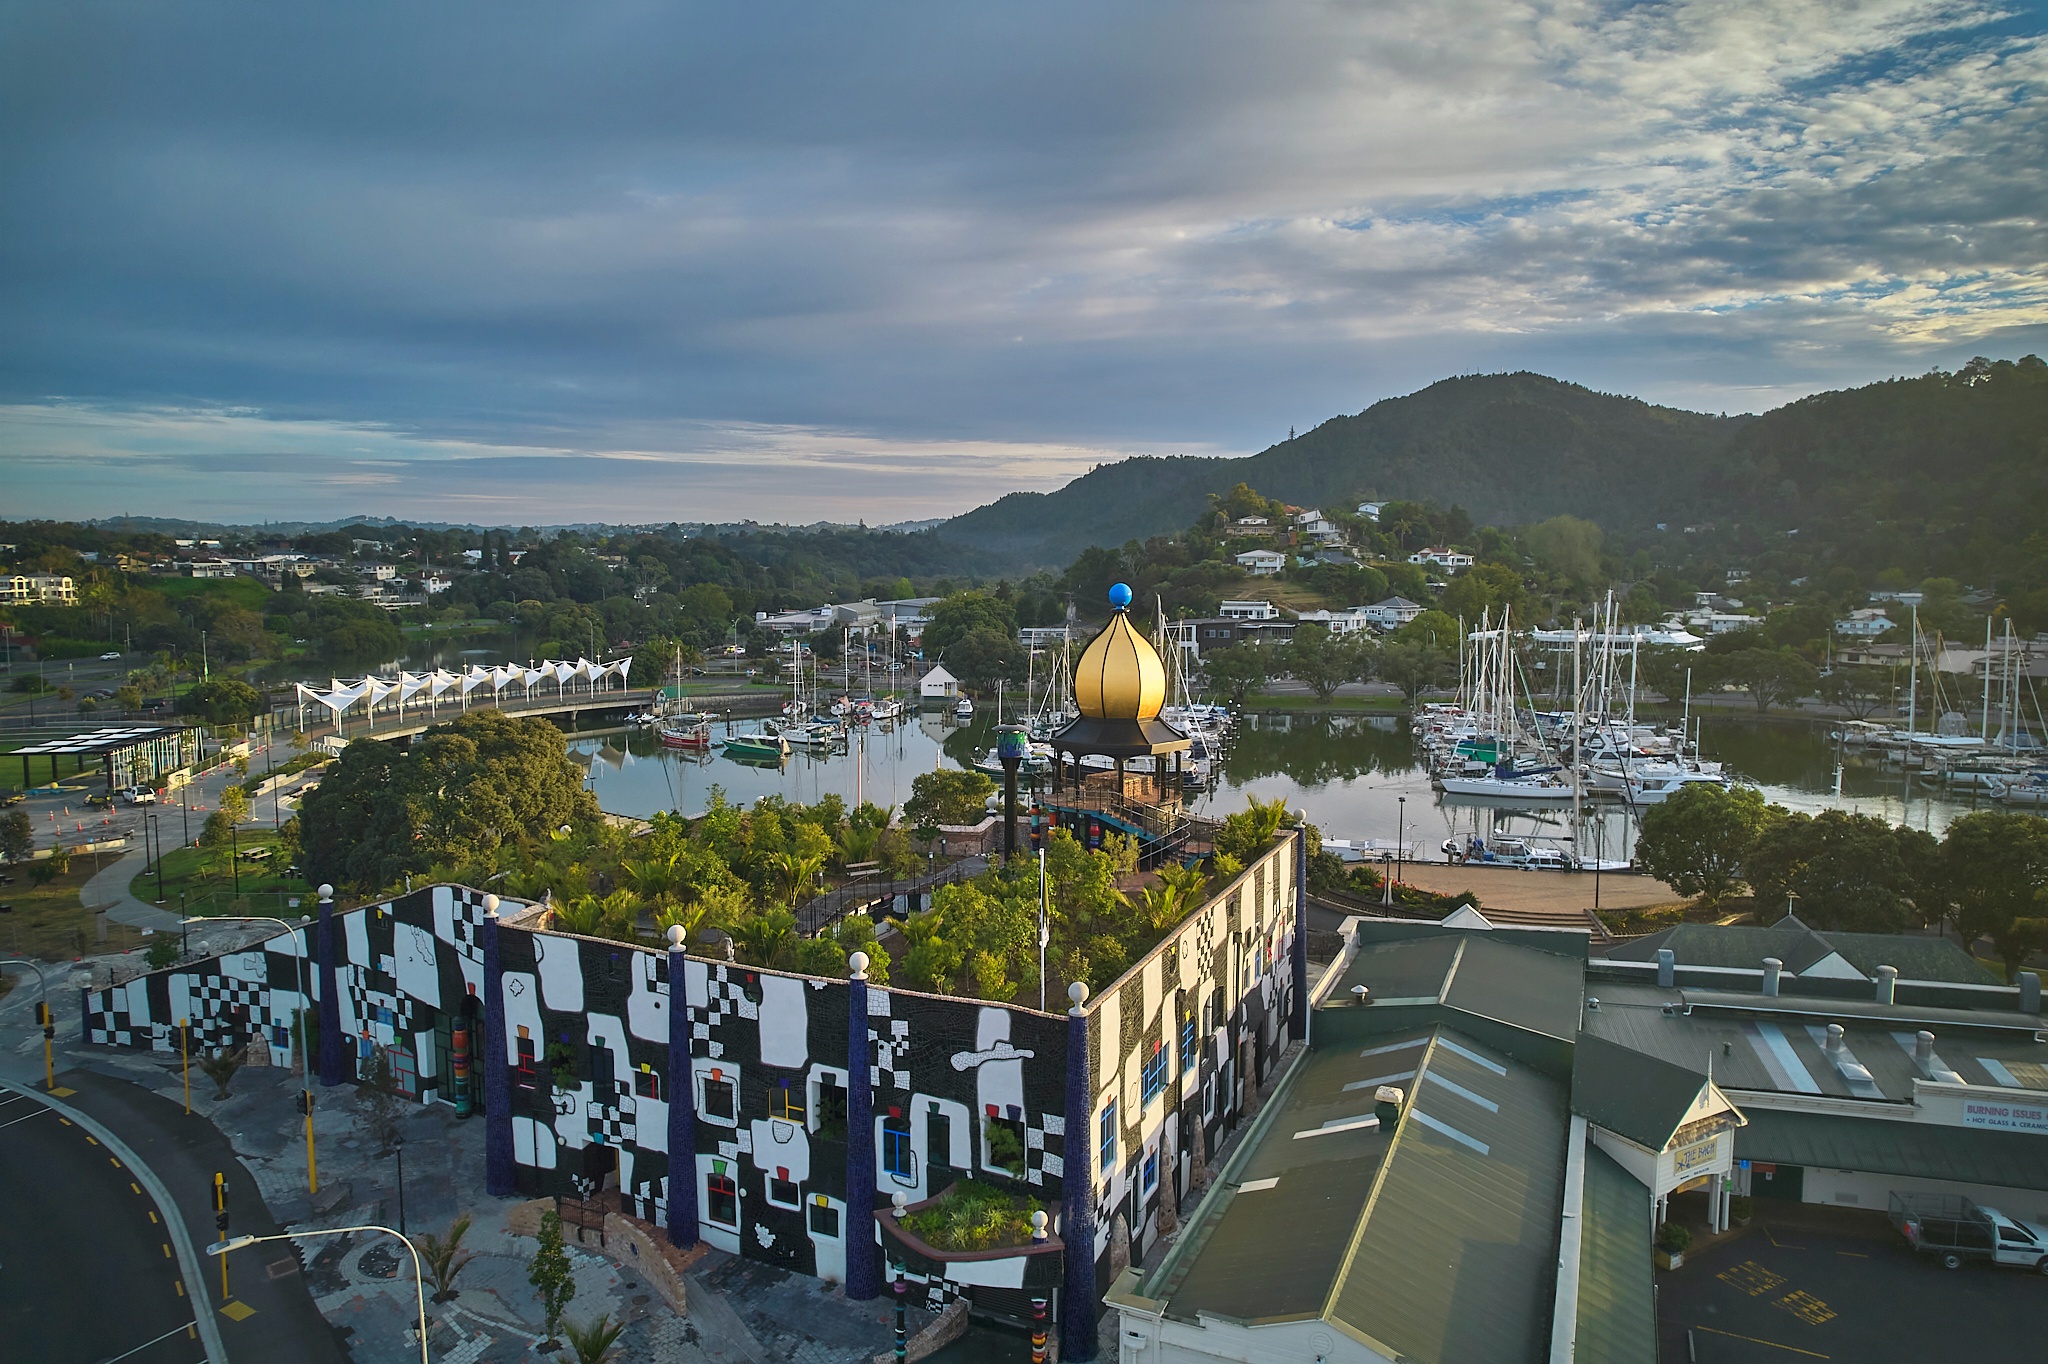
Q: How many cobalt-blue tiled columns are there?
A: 7